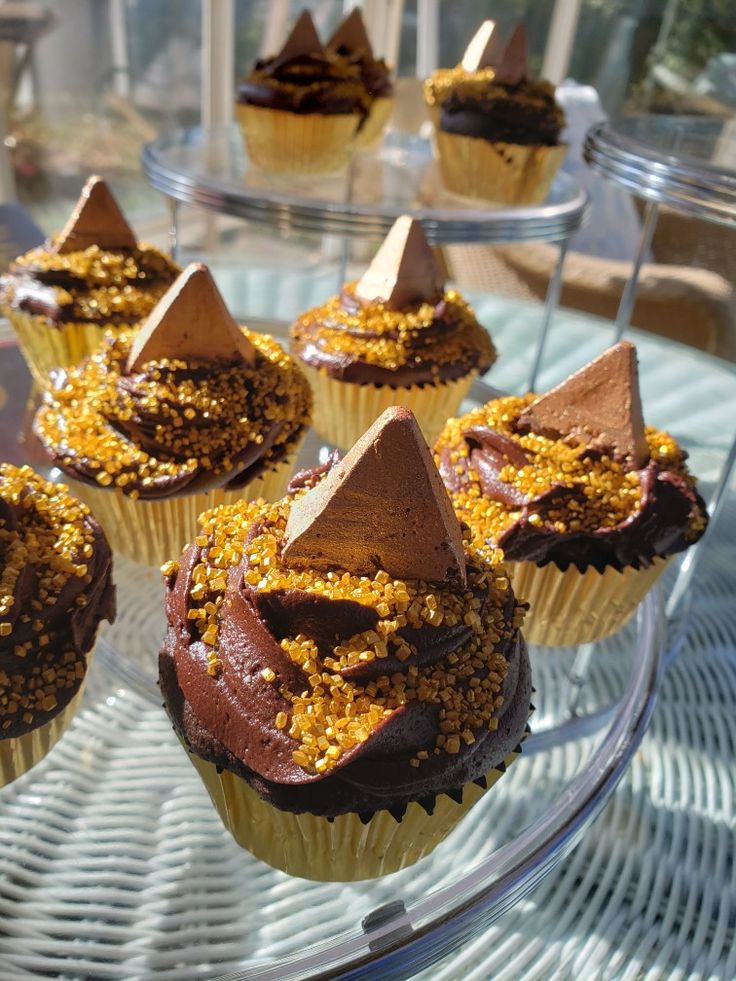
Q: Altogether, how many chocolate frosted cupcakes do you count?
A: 10